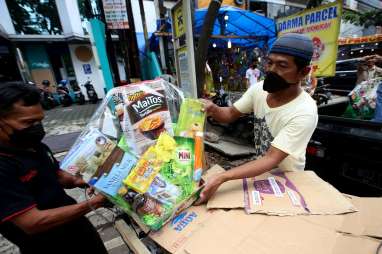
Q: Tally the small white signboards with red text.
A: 1